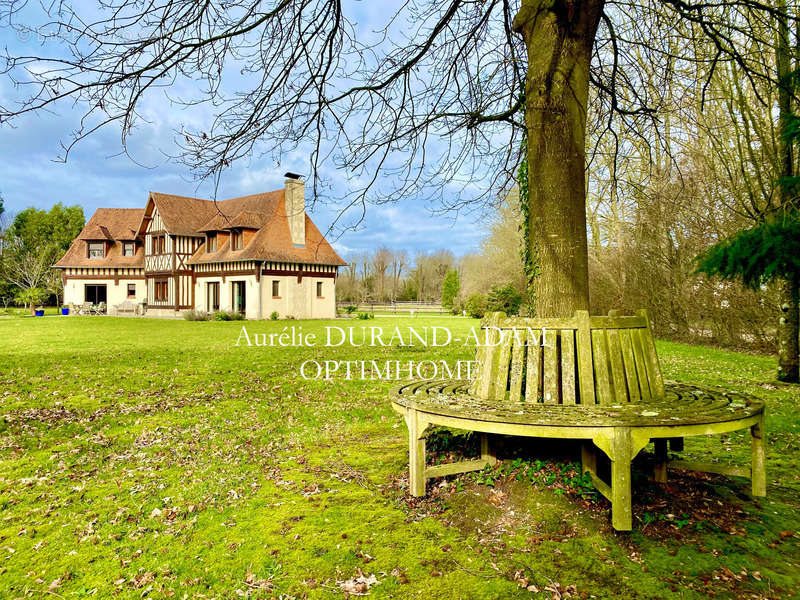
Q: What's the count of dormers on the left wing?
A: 2